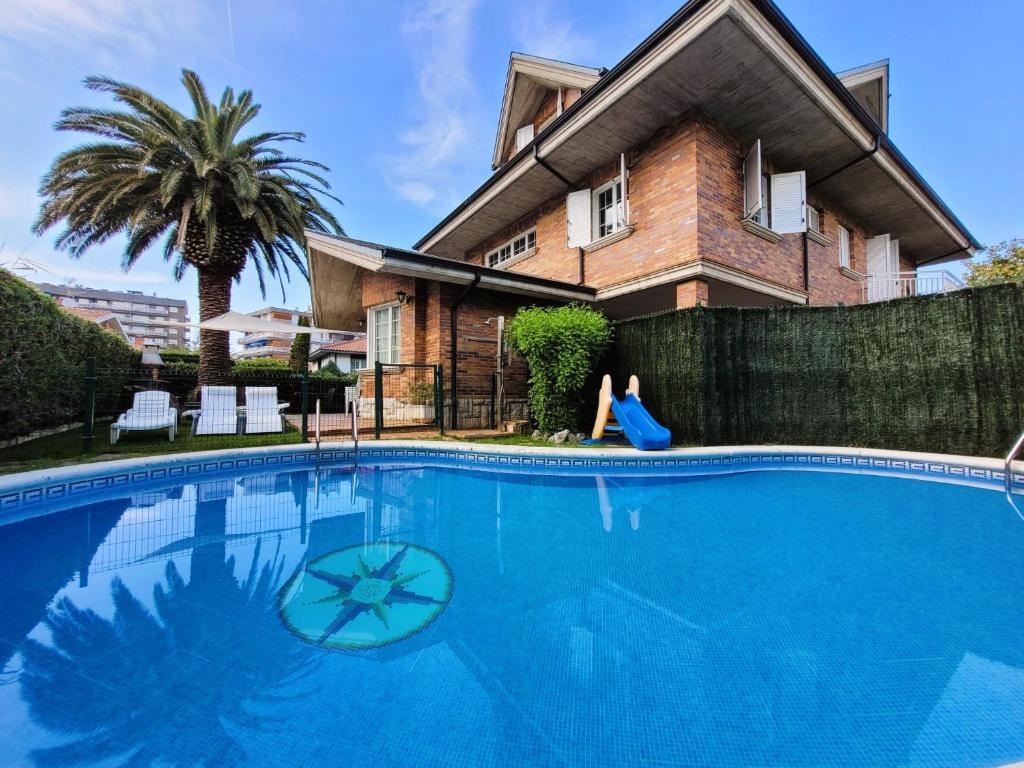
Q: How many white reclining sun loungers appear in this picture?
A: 3